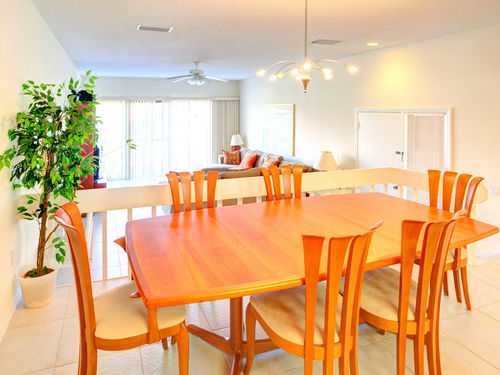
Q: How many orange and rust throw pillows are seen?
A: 3